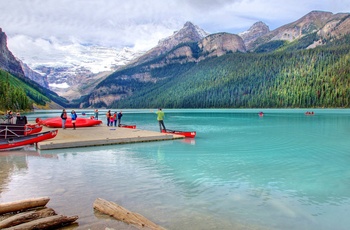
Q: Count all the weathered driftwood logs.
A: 4